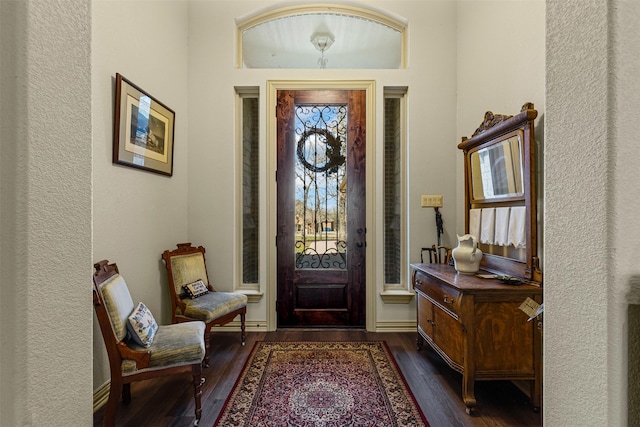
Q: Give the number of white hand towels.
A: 4